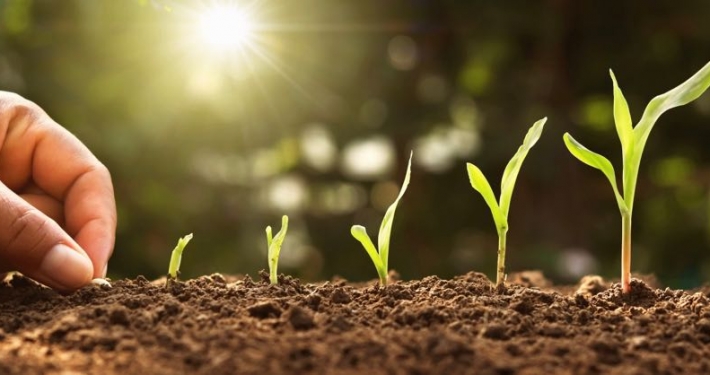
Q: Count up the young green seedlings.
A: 5